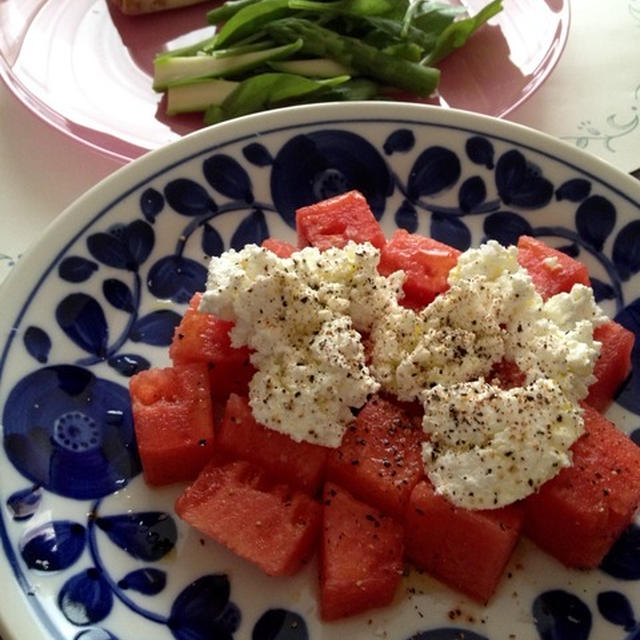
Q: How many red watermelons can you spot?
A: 13